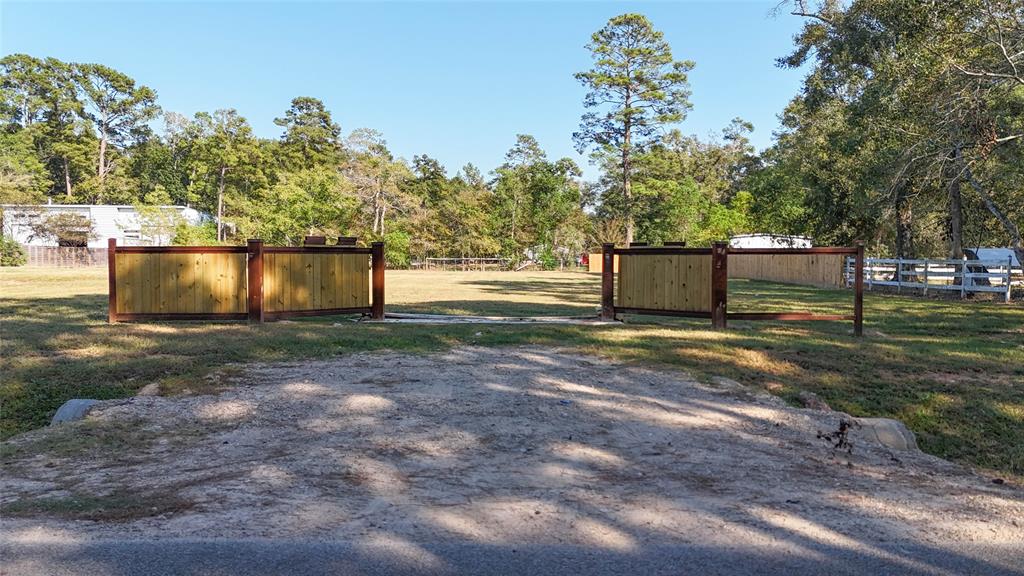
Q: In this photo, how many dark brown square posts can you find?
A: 6